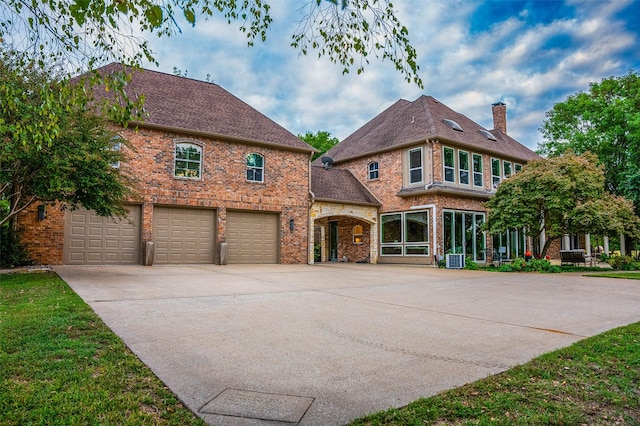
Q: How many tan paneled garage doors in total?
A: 3